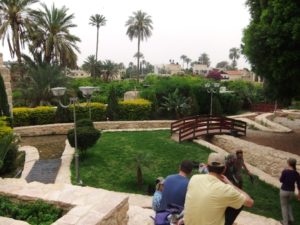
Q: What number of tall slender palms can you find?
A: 2